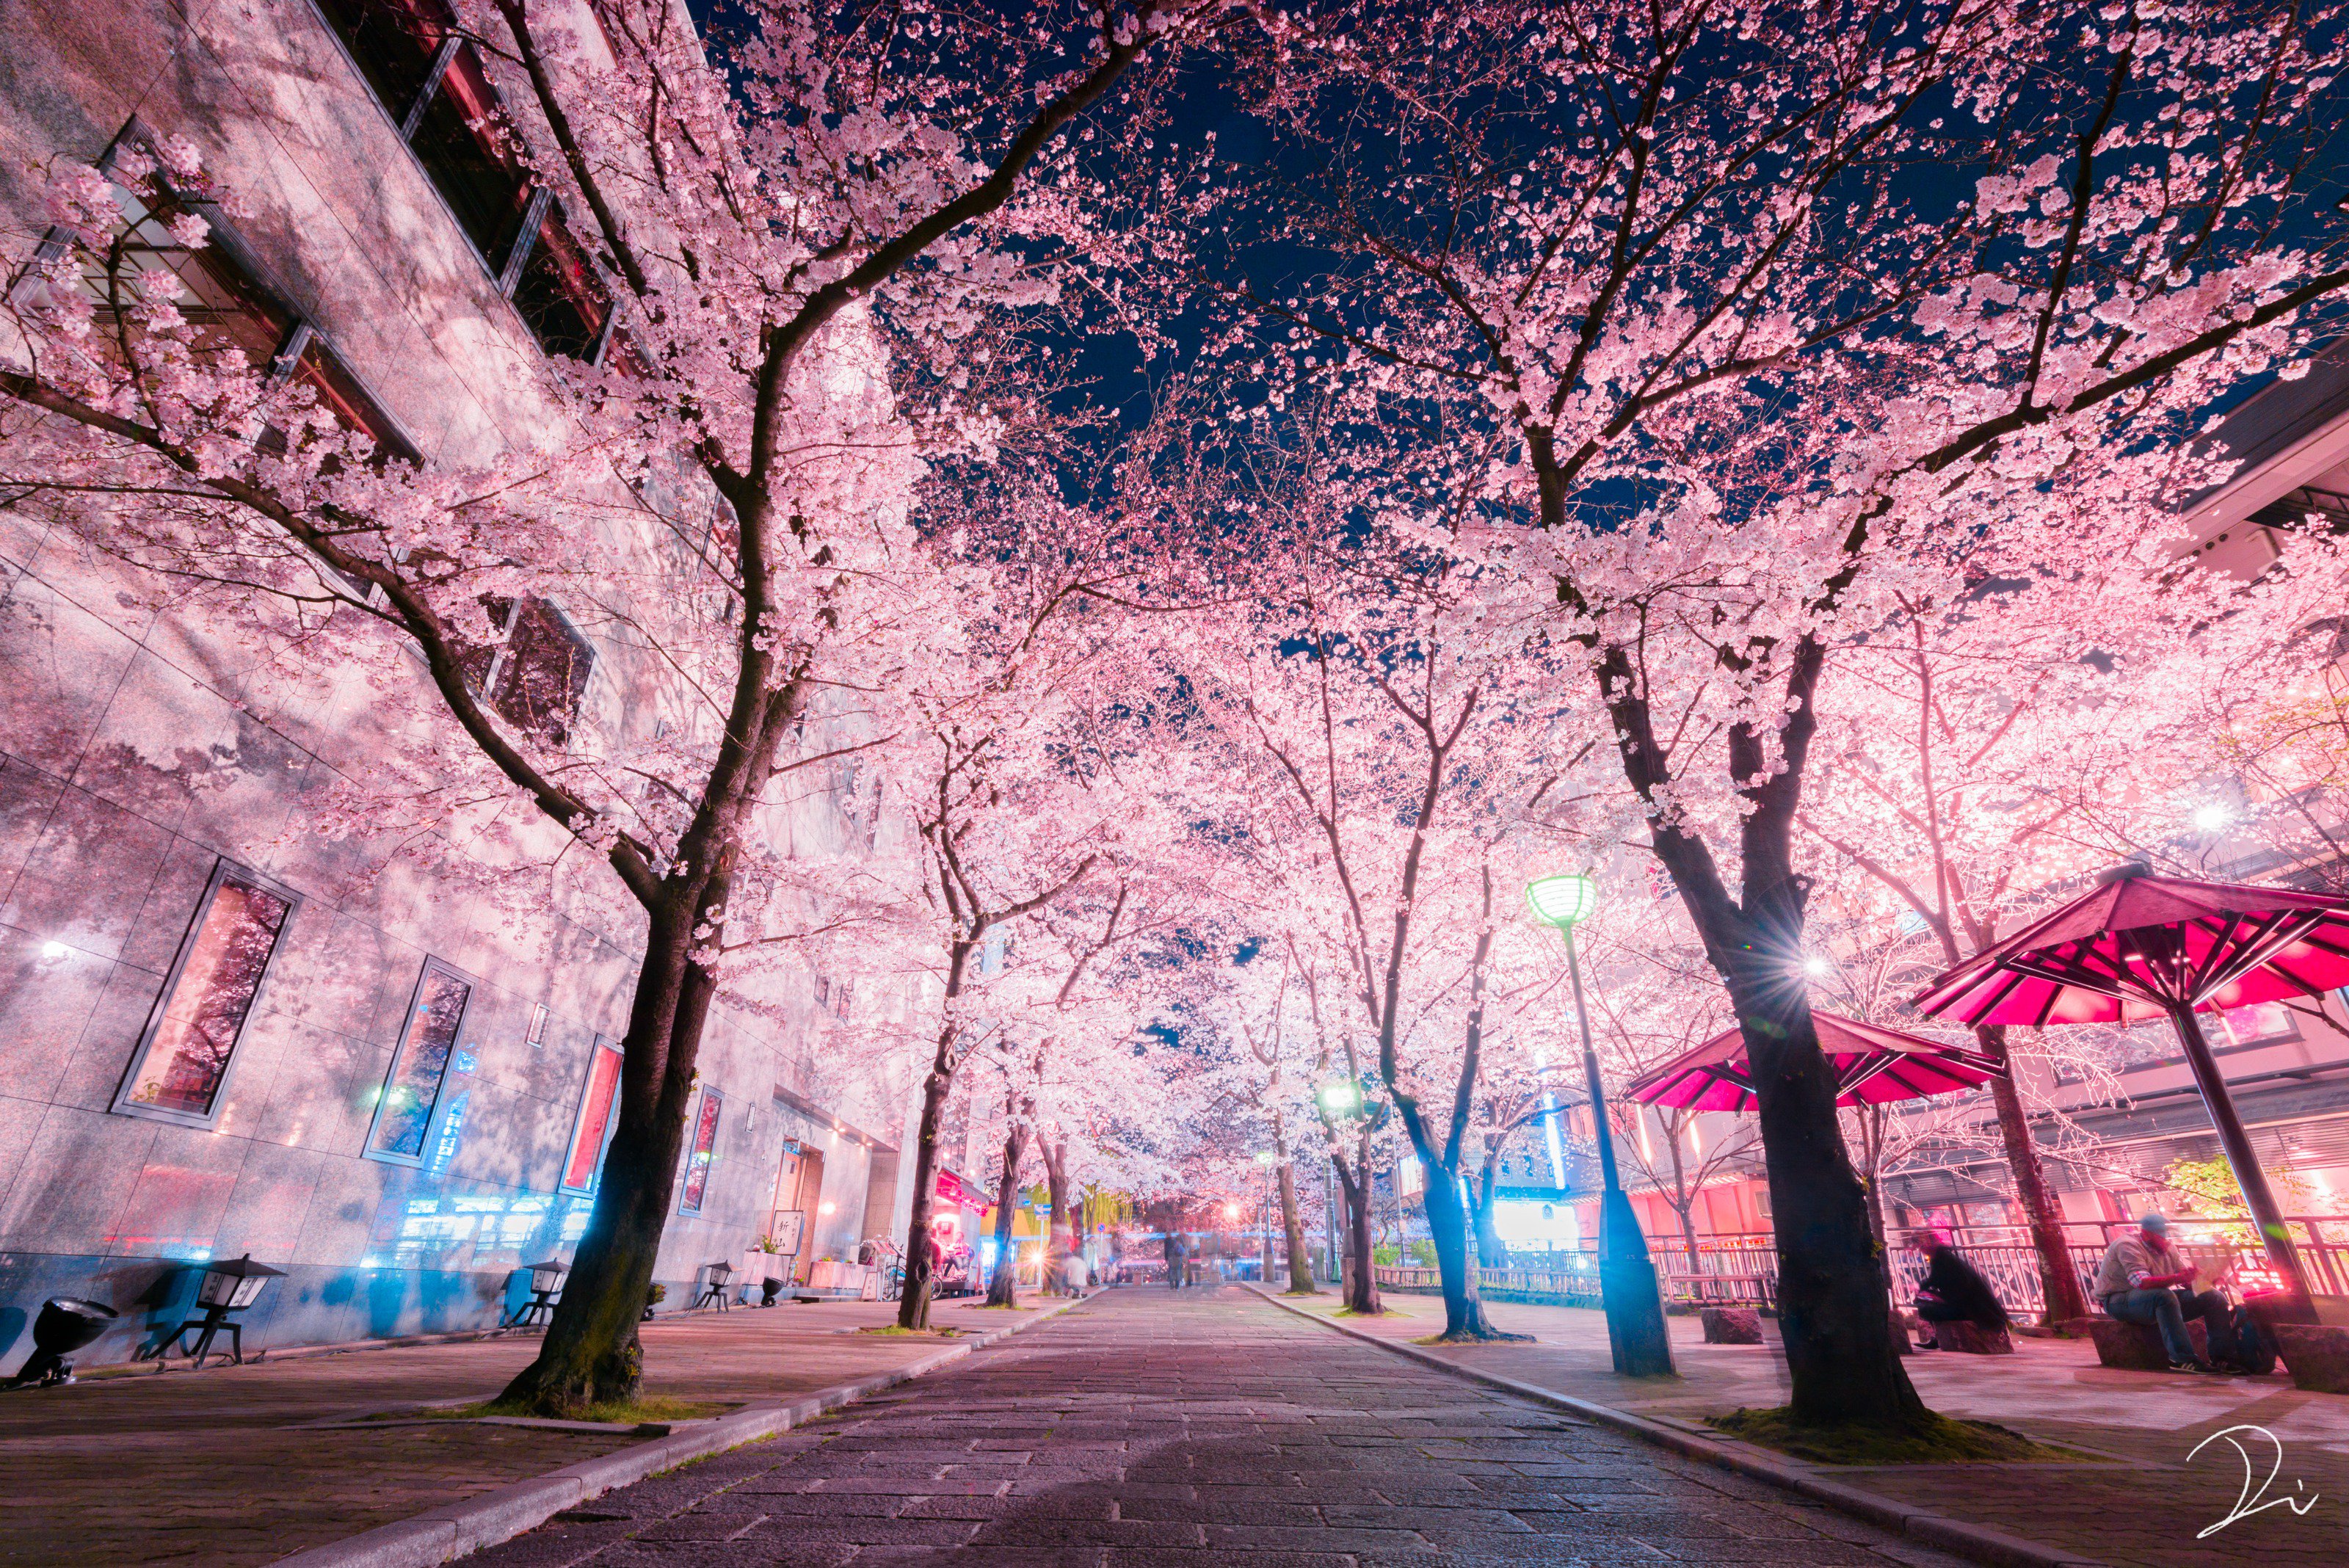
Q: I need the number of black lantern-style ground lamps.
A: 3